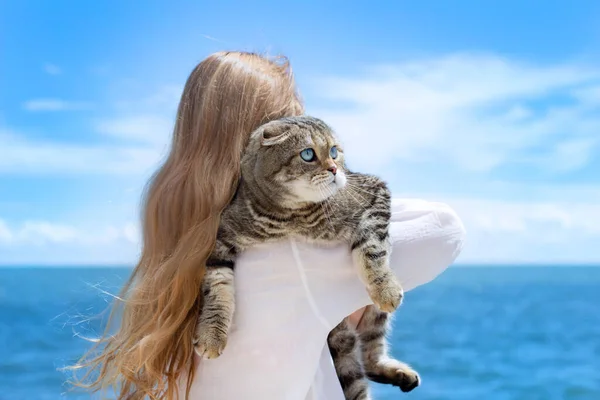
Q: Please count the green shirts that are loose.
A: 0